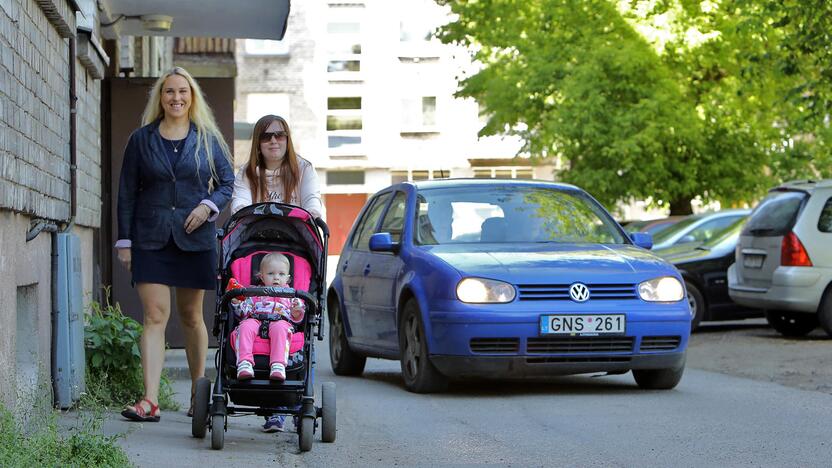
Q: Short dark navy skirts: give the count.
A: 1